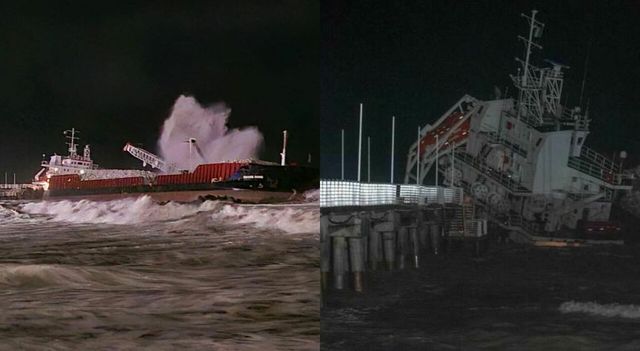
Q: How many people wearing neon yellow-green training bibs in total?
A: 0